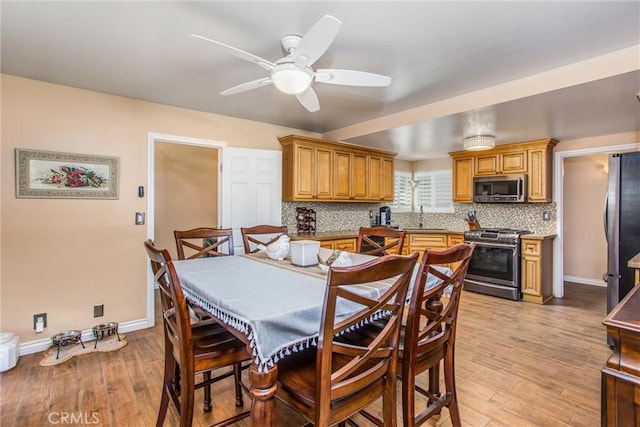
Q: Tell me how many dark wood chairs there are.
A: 6